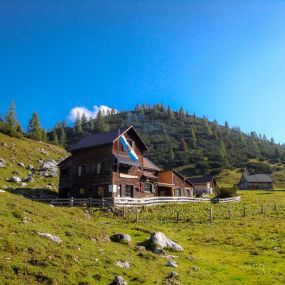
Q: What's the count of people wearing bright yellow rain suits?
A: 0